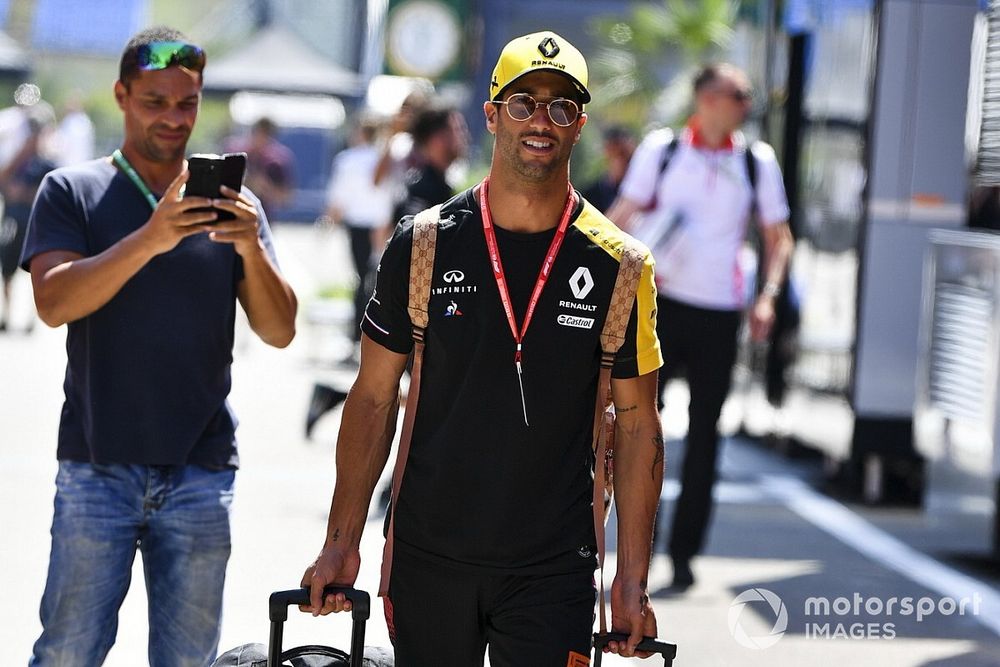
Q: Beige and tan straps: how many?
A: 2